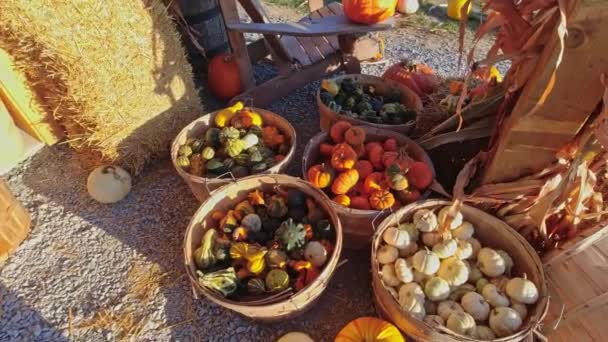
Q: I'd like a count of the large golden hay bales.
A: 1